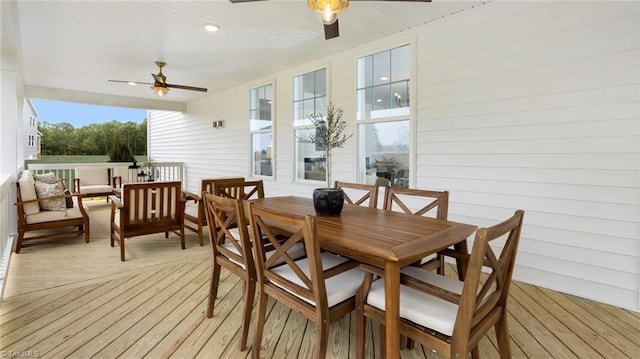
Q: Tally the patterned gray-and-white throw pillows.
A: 2